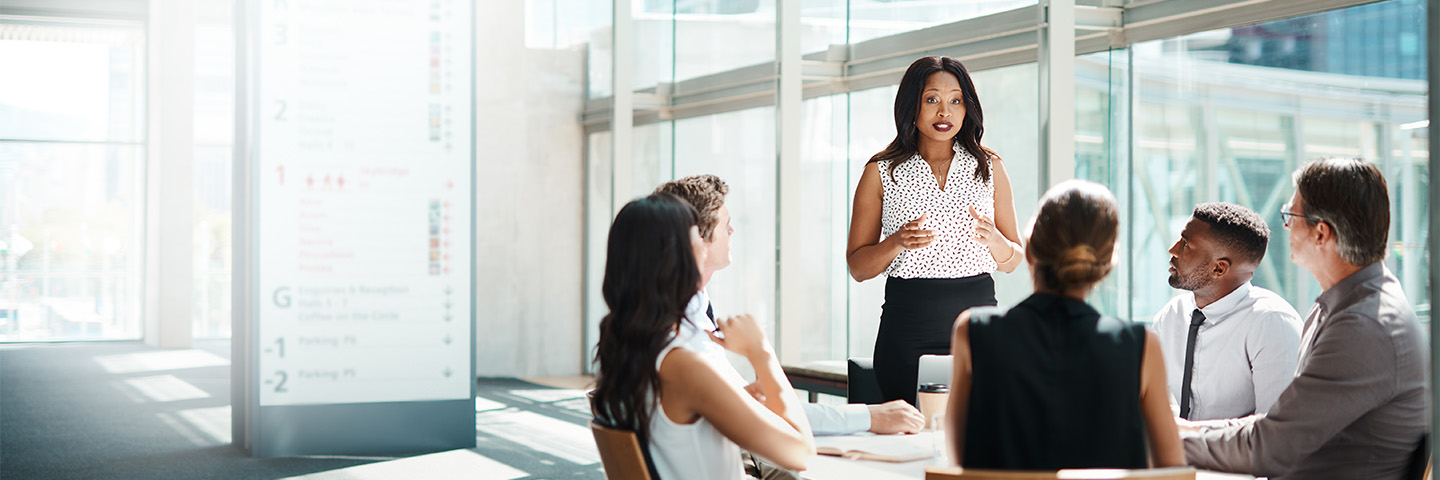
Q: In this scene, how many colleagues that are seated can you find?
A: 5